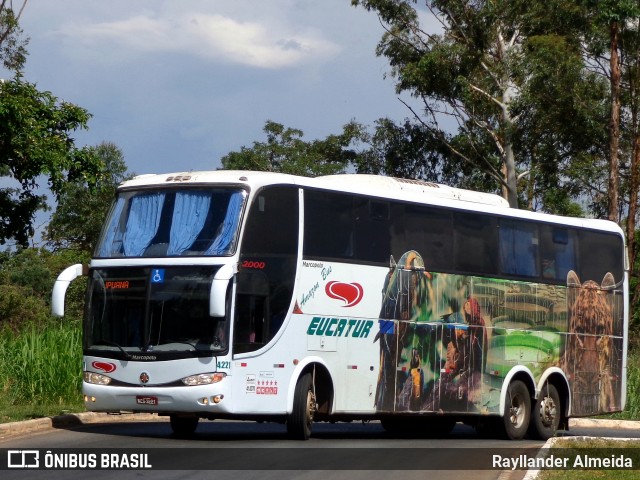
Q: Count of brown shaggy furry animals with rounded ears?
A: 1